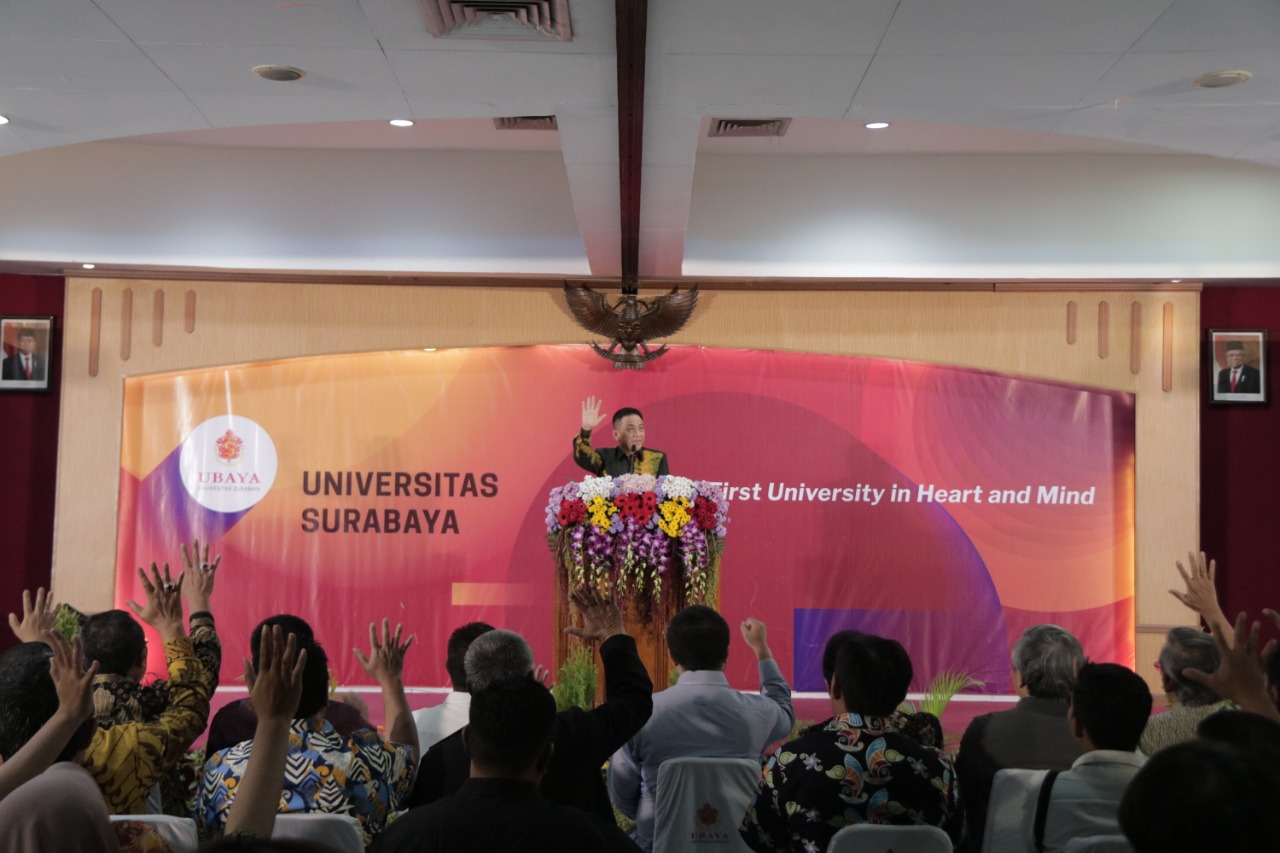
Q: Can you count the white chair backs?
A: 6